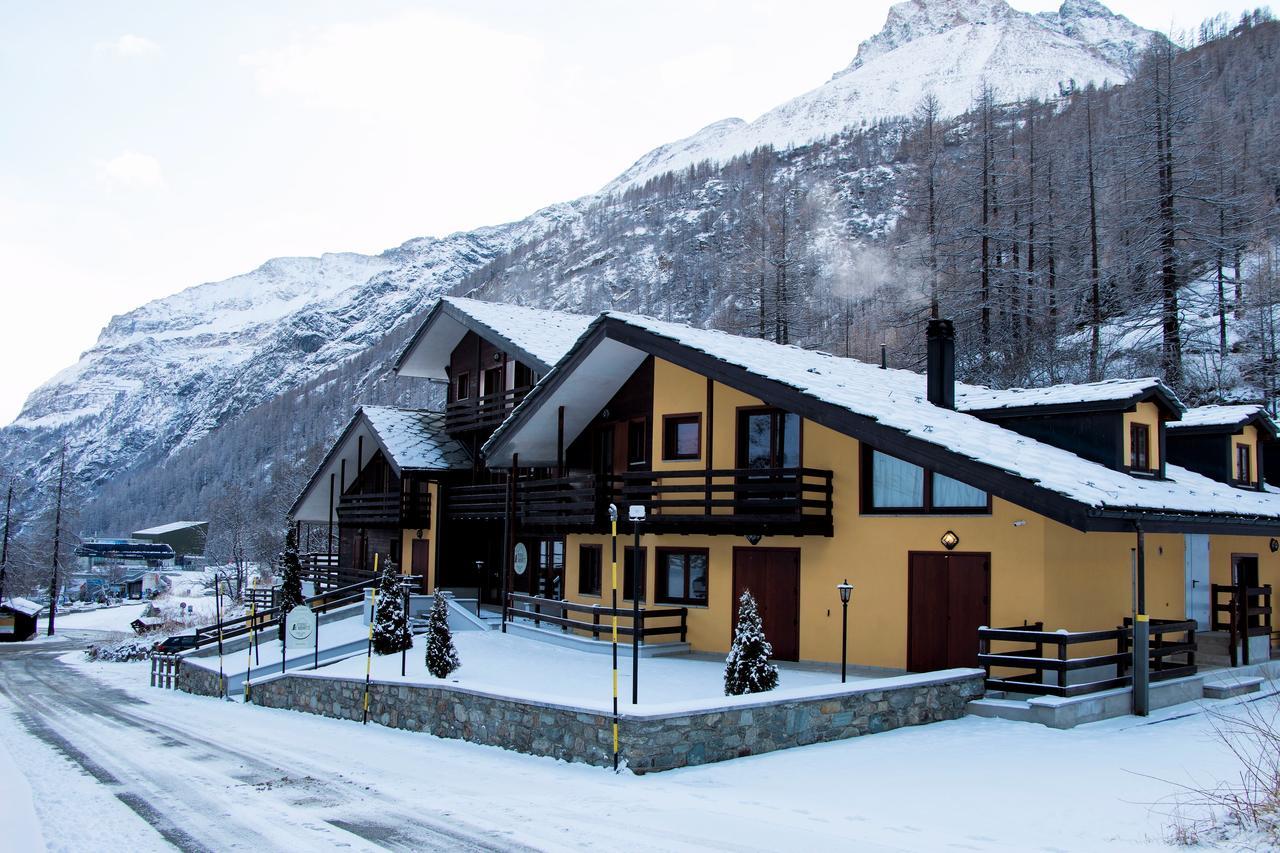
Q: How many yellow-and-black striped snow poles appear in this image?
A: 4